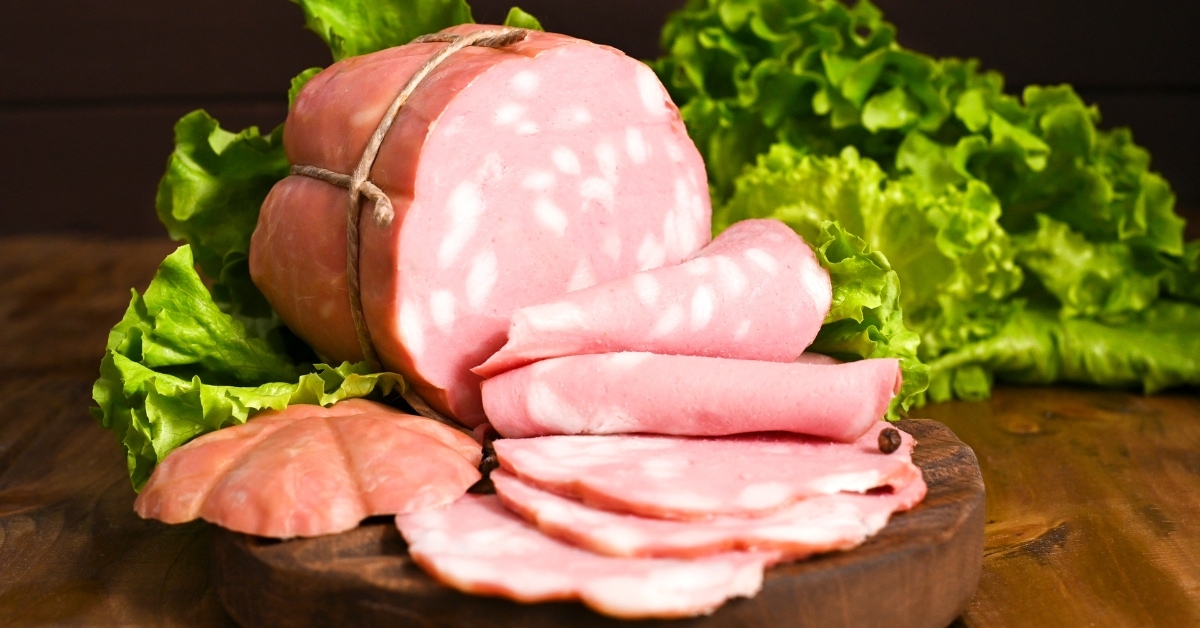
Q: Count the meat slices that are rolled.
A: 2